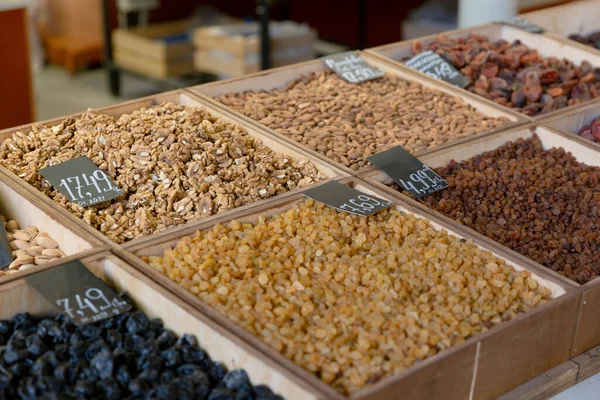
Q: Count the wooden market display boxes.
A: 9